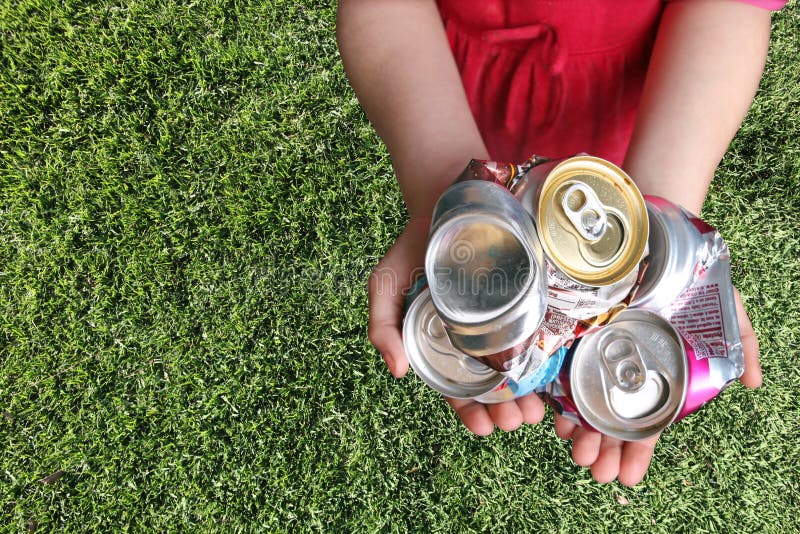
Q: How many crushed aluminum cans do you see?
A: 5